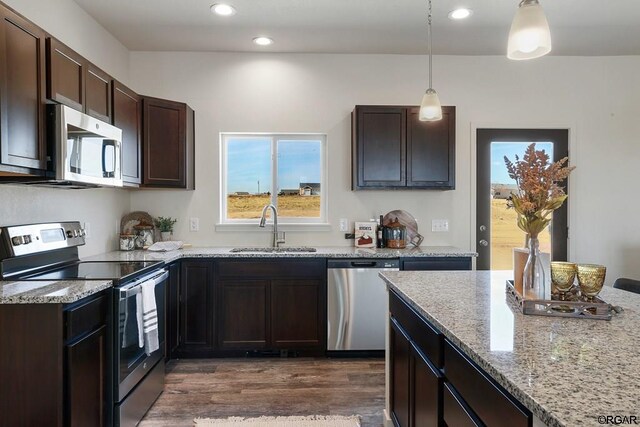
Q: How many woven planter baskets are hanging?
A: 0